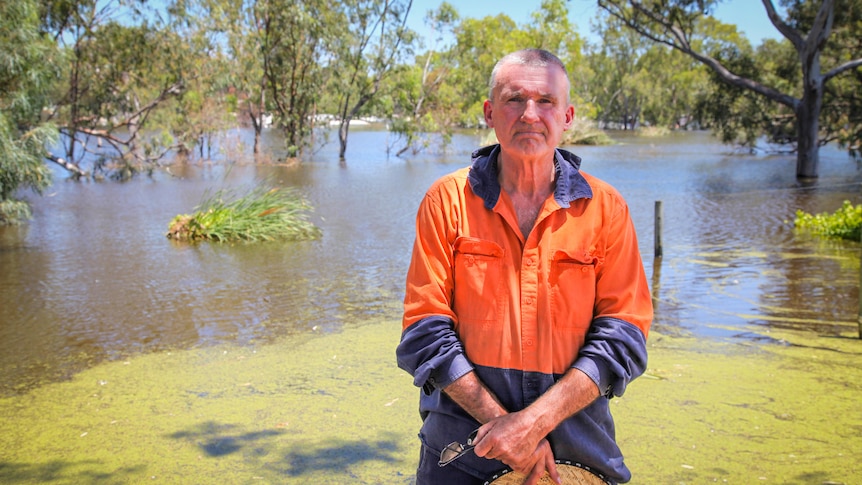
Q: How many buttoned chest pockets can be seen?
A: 2